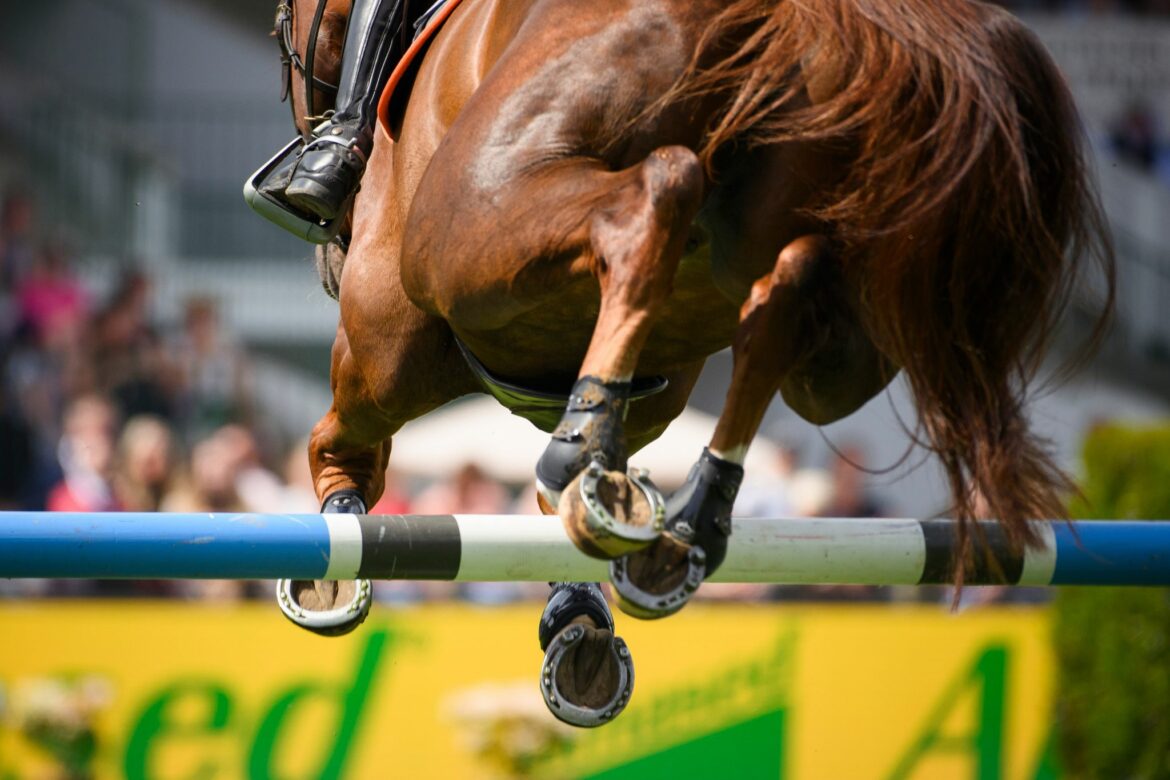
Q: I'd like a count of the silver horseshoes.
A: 4